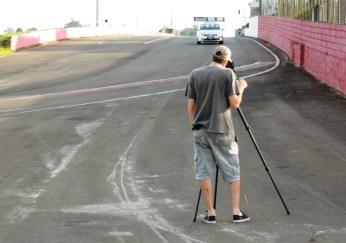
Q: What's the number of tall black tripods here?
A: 1